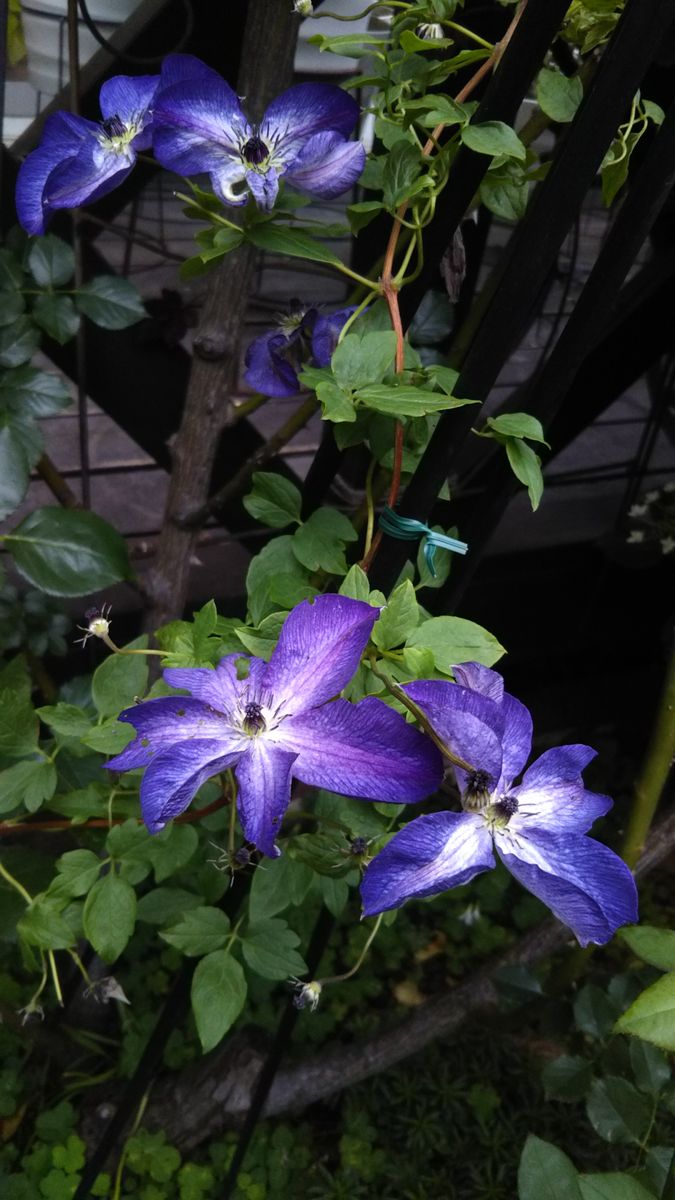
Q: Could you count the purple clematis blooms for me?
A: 5